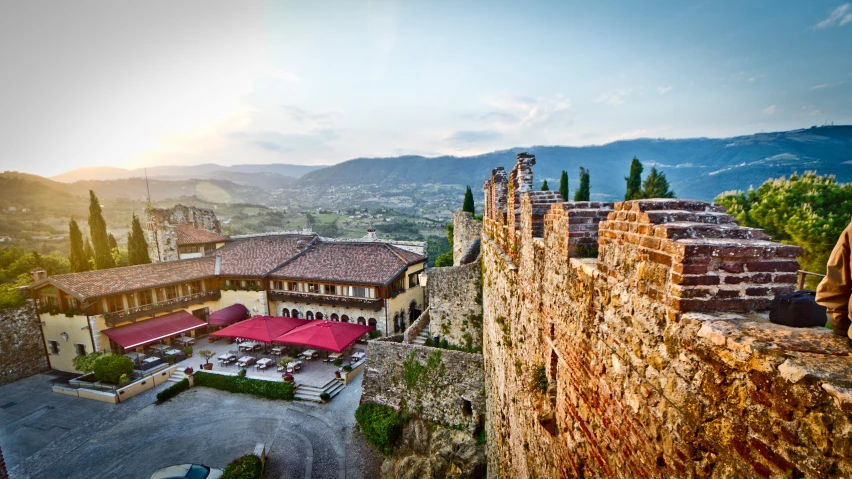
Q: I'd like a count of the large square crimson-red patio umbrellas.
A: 2